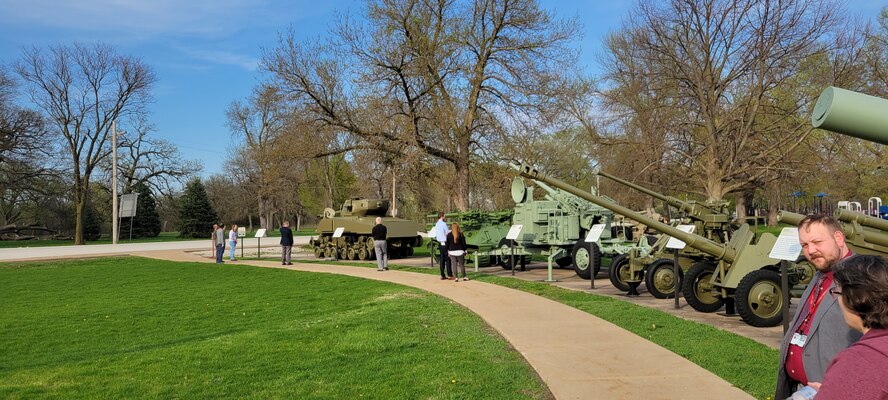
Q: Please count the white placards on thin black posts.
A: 8